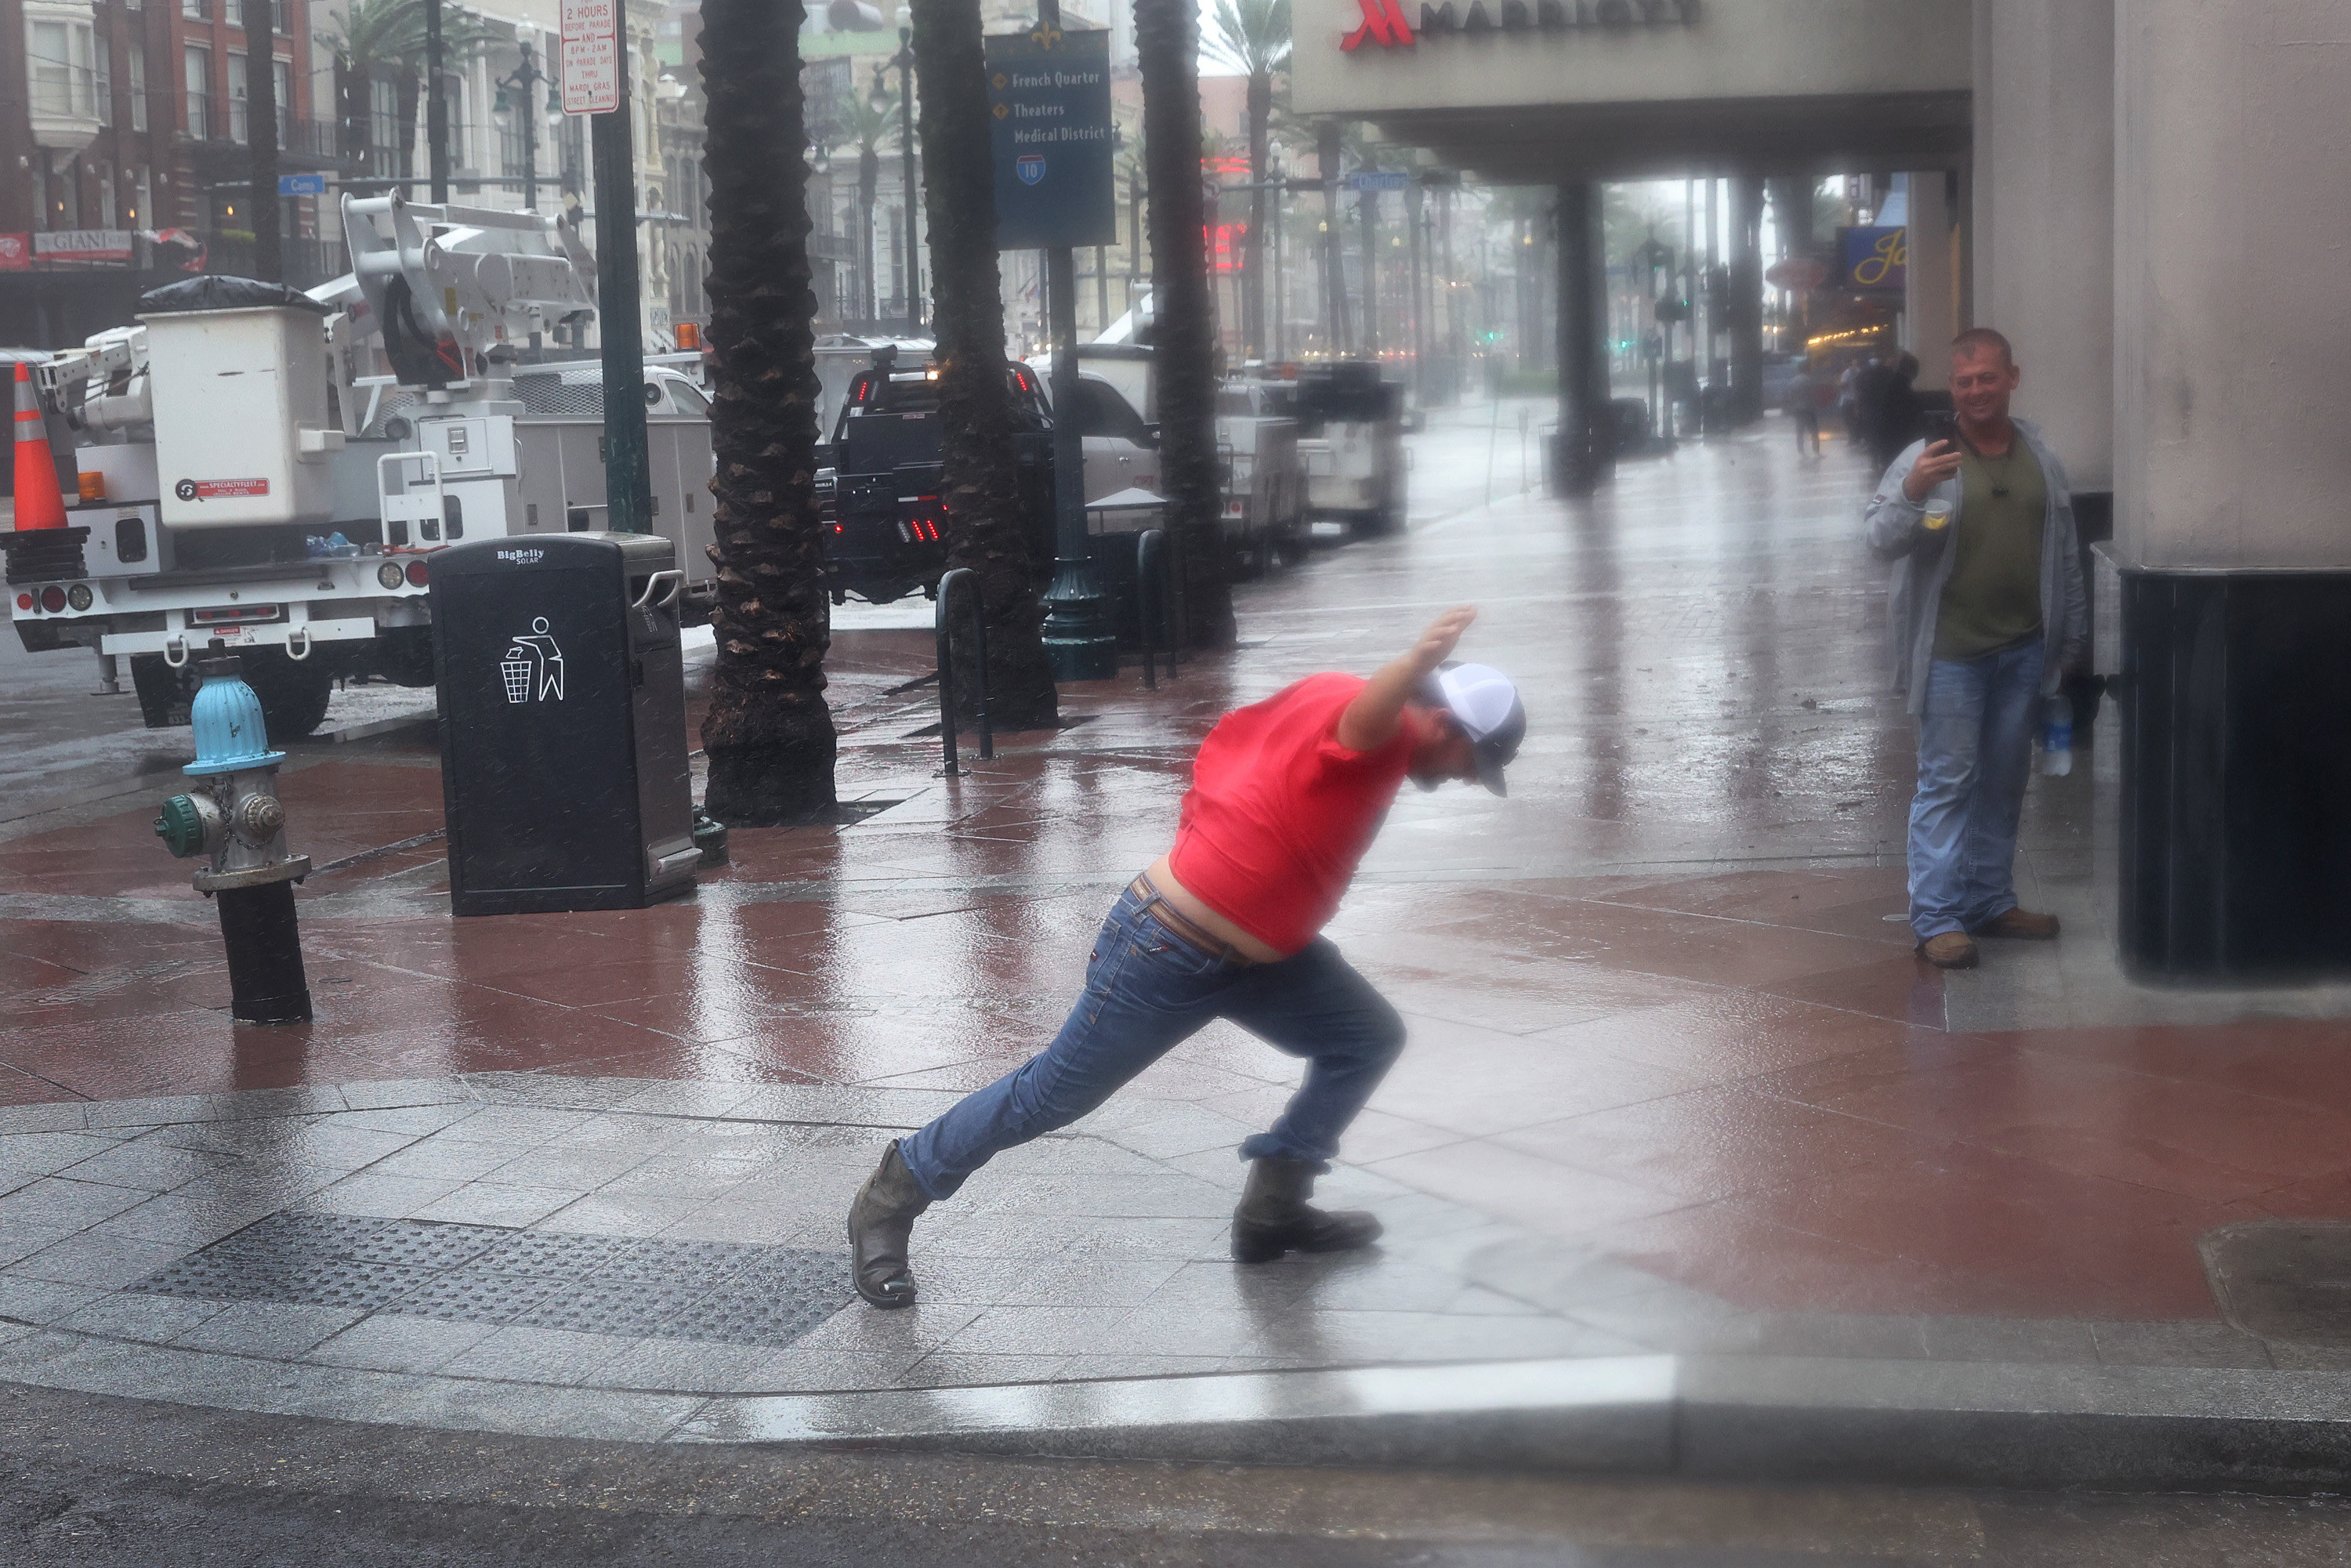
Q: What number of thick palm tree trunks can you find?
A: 3